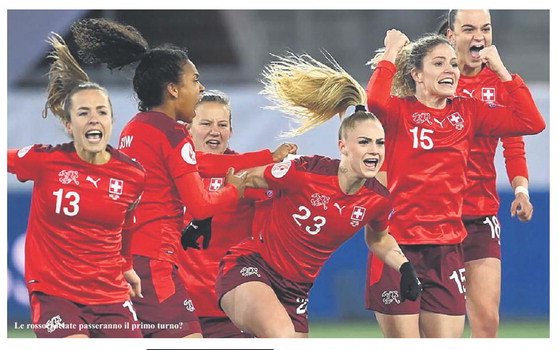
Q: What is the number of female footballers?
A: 6